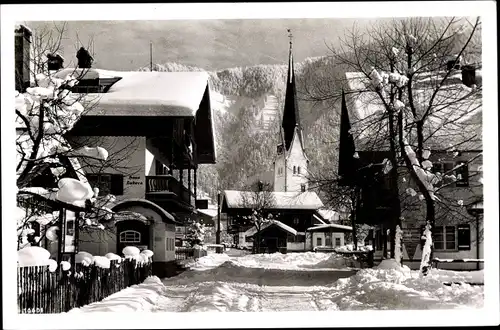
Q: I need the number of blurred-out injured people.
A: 0